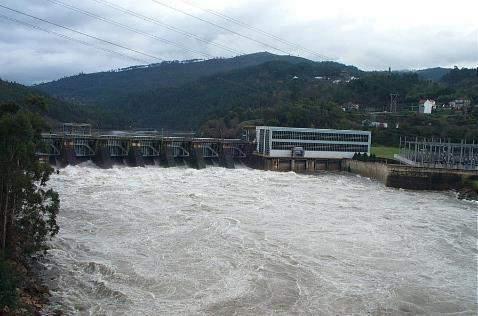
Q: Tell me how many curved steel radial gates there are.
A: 7